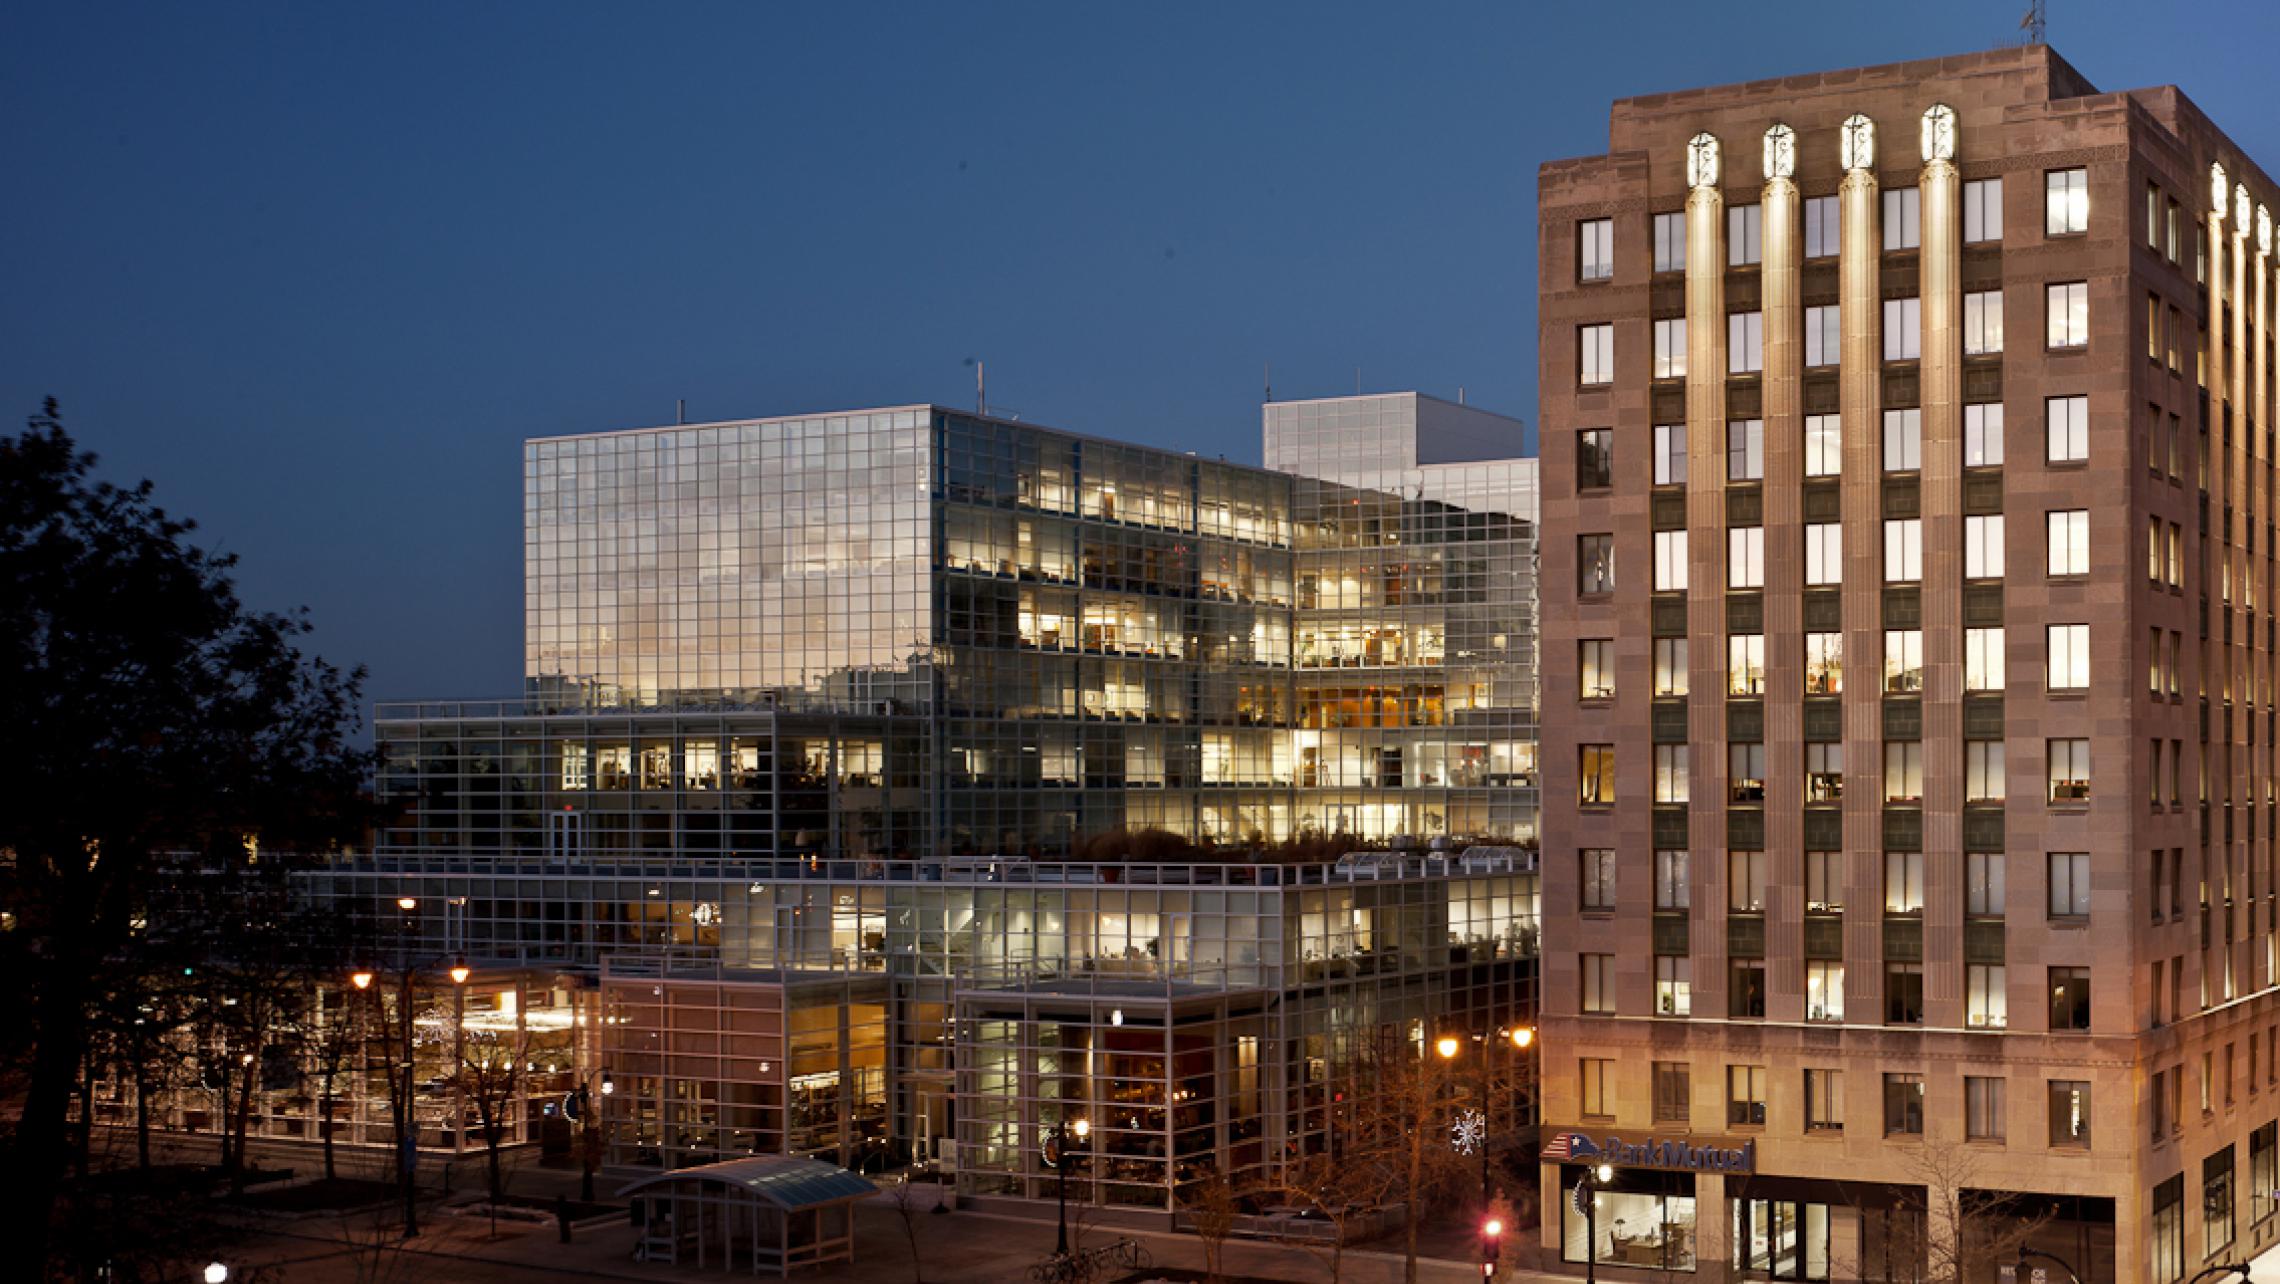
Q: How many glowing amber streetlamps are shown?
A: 5